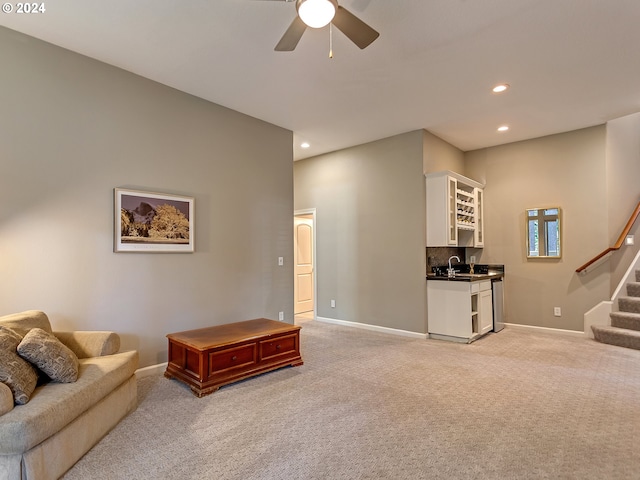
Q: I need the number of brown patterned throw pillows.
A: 2